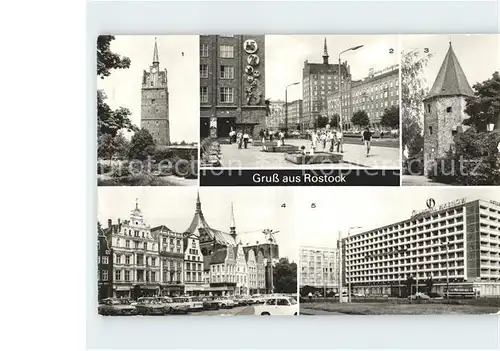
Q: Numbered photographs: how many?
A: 5